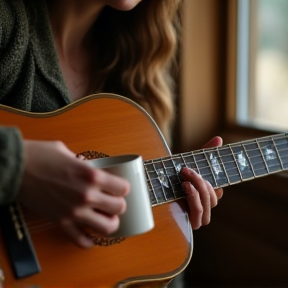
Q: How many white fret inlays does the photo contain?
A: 5